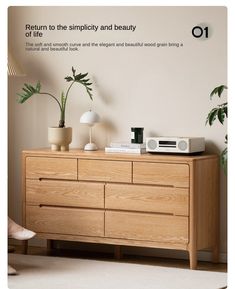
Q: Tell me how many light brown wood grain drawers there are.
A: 7